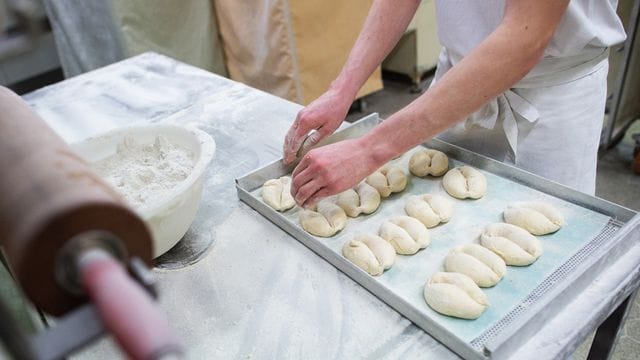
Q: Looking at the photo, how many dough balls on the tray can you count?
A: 13